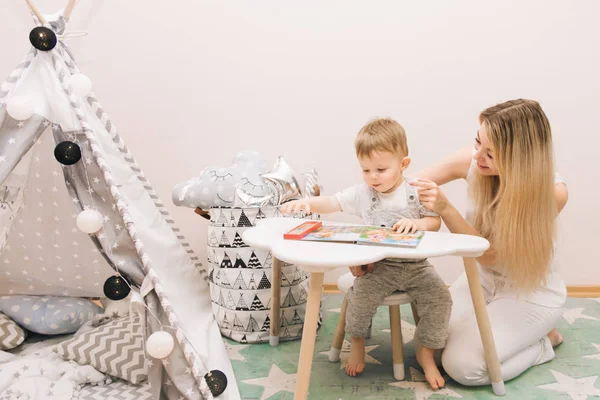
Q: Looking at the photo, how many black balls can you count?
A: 4